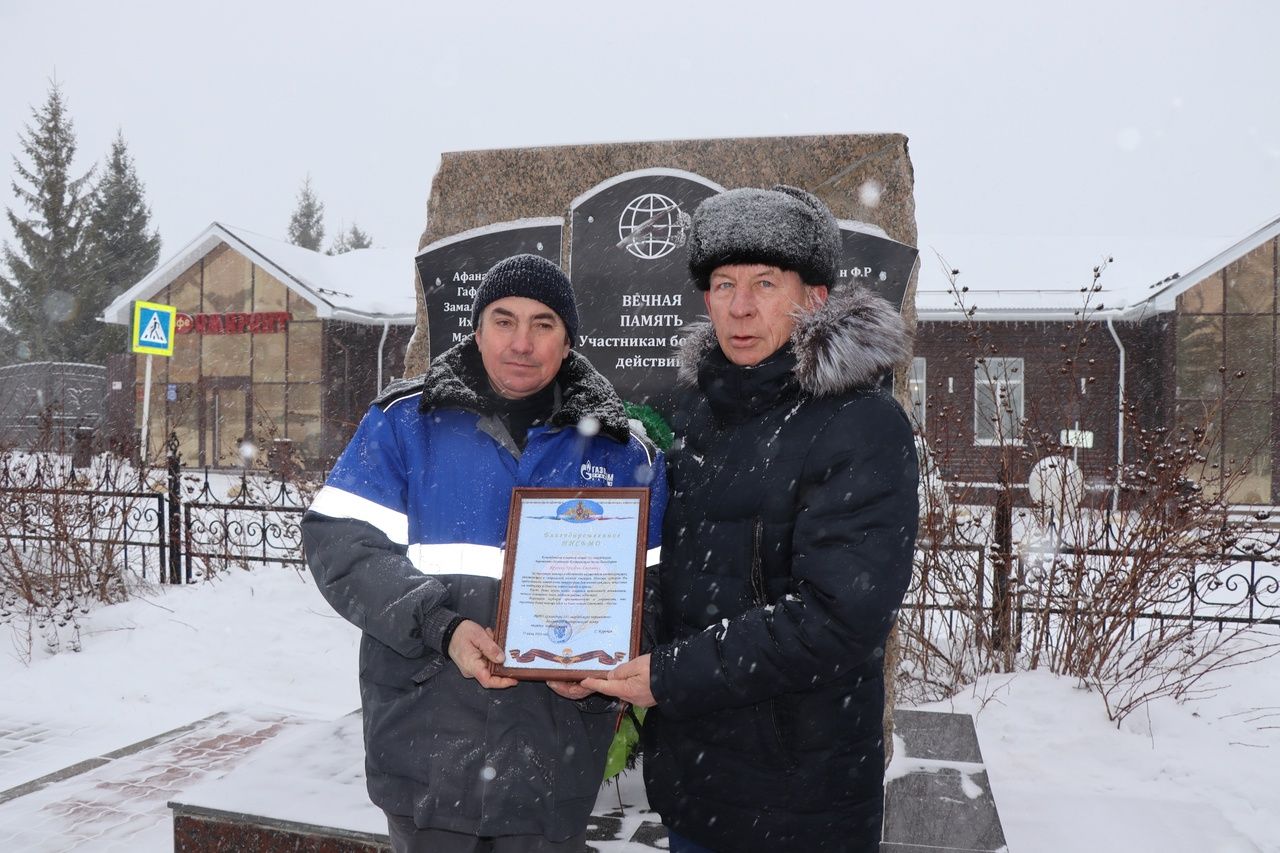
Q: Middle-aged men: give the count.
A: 2